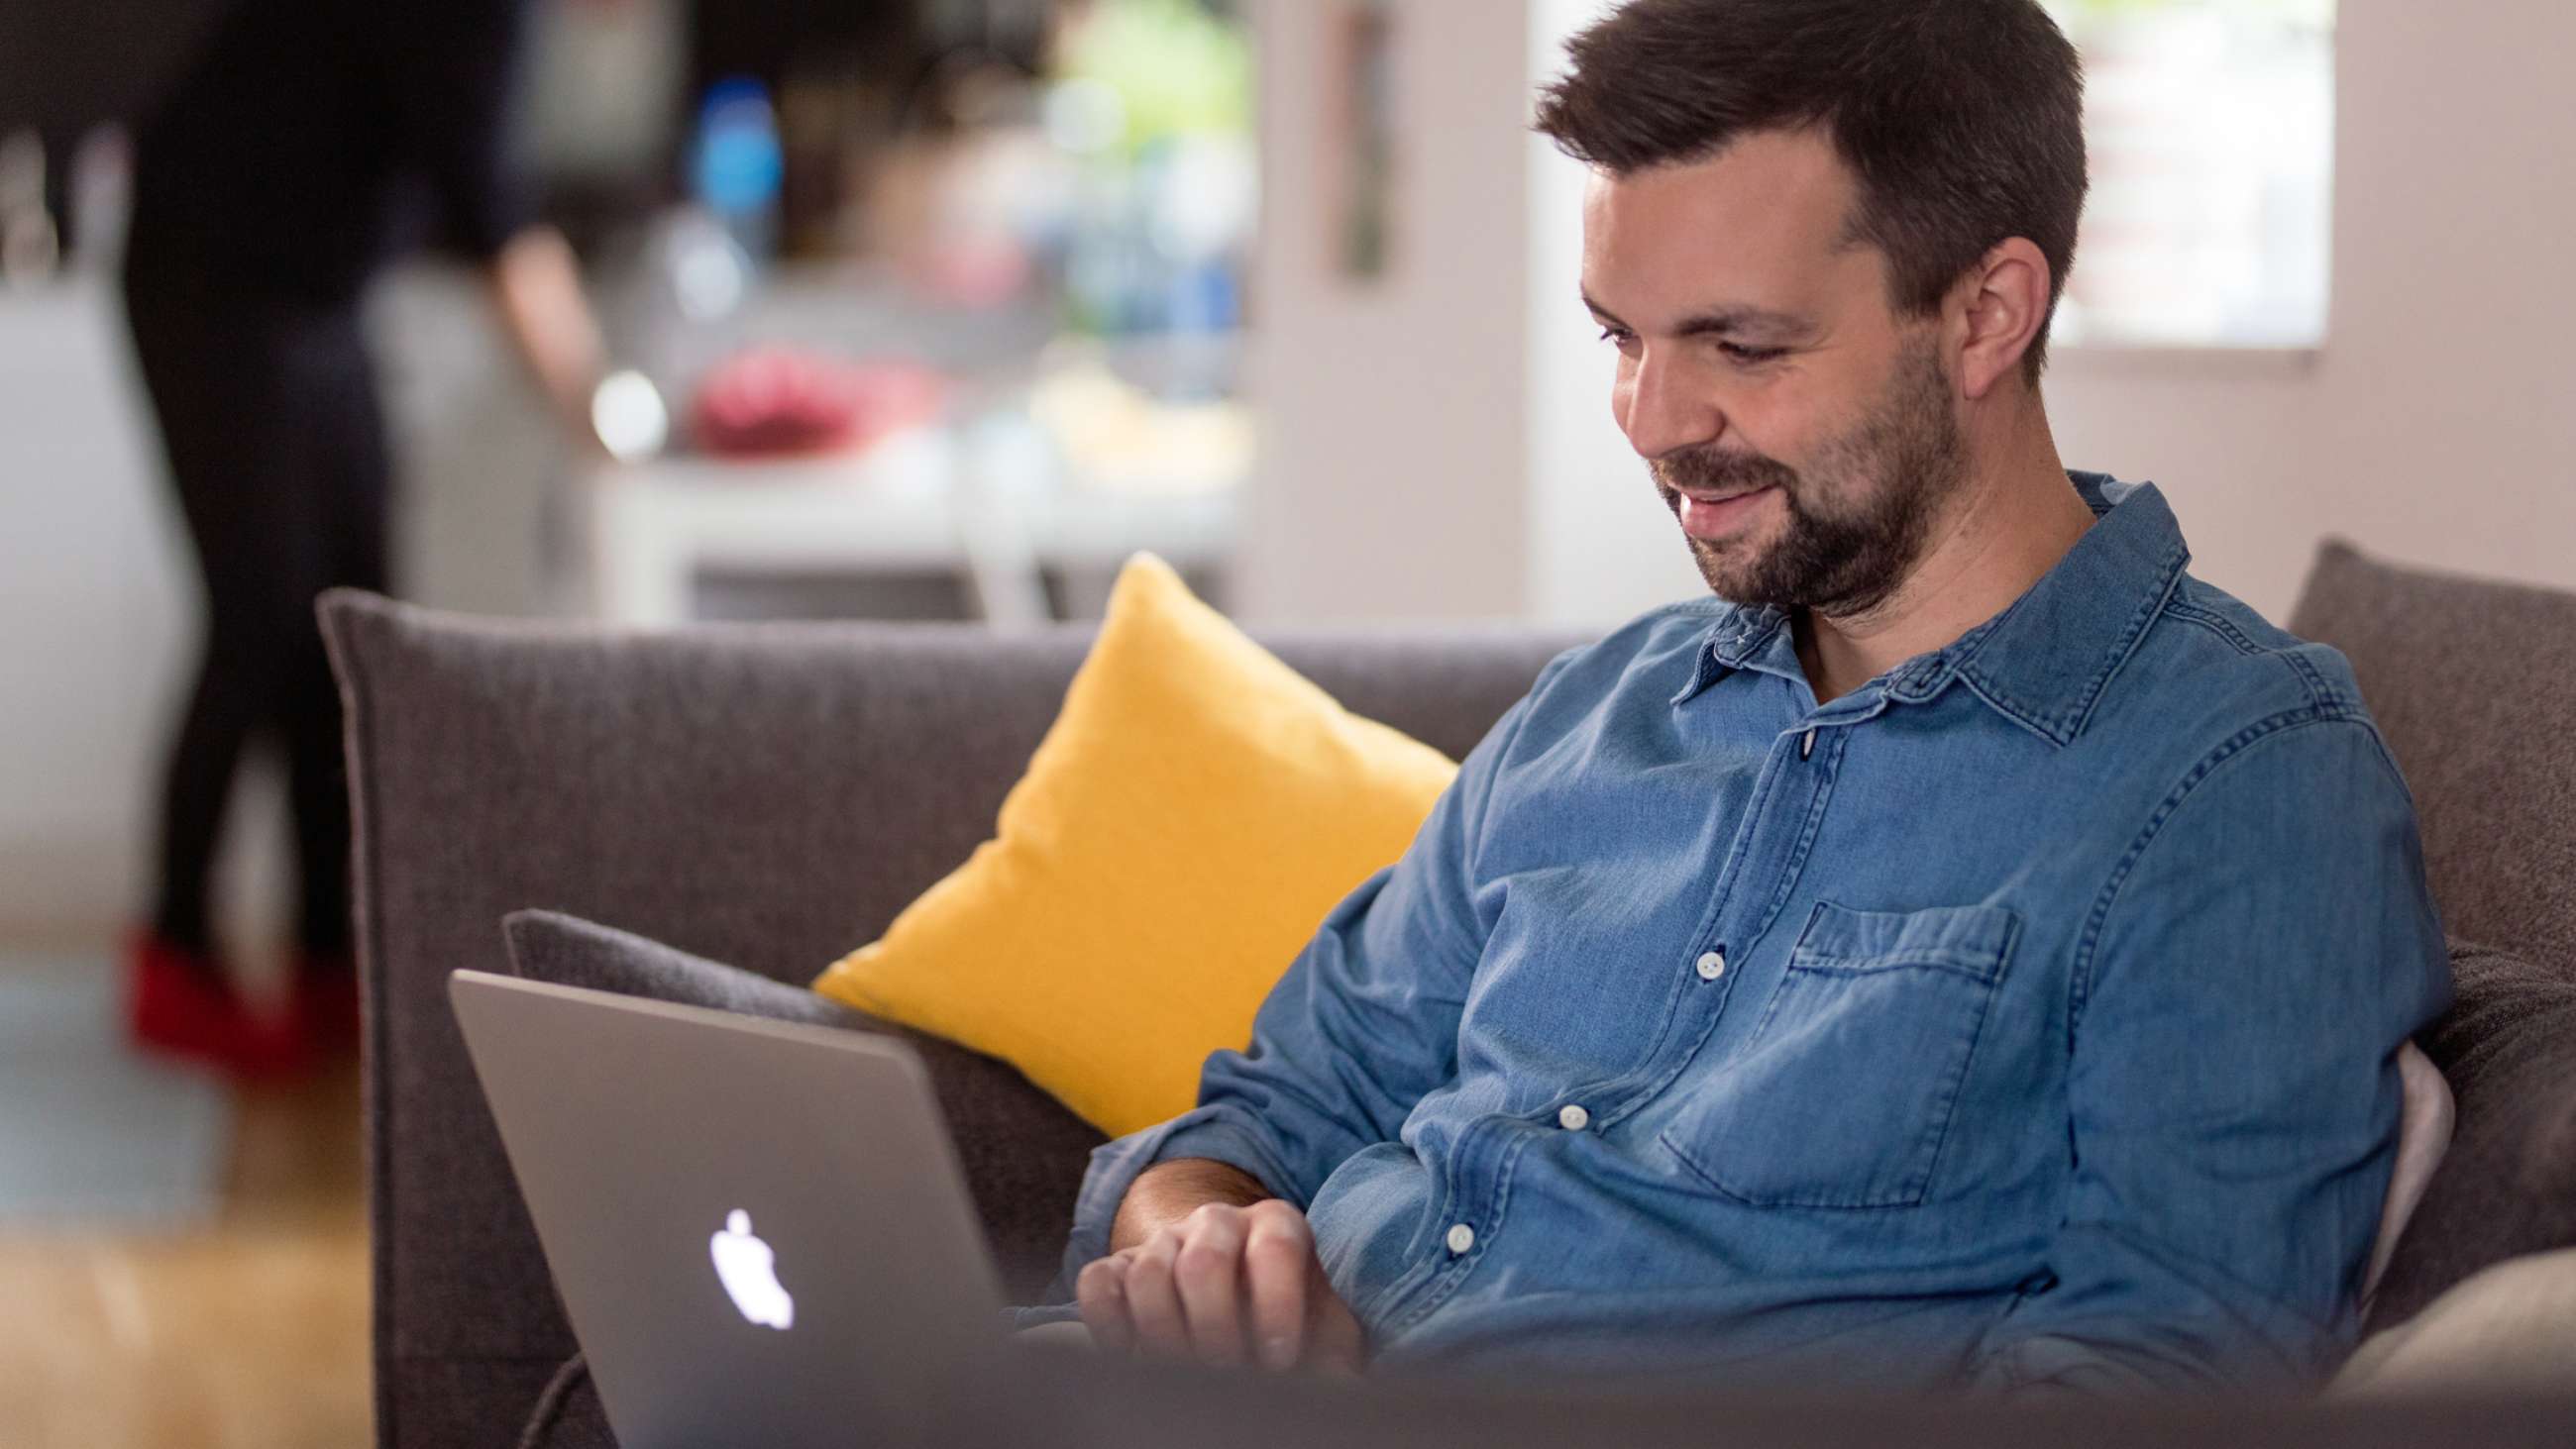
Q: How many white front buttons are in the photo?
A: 3